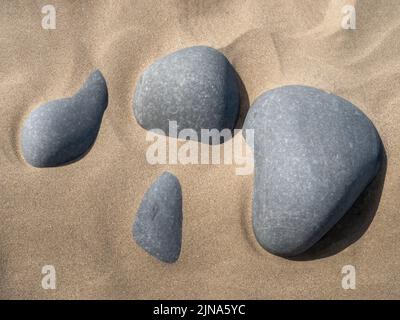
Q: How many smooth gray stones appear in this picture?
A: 4